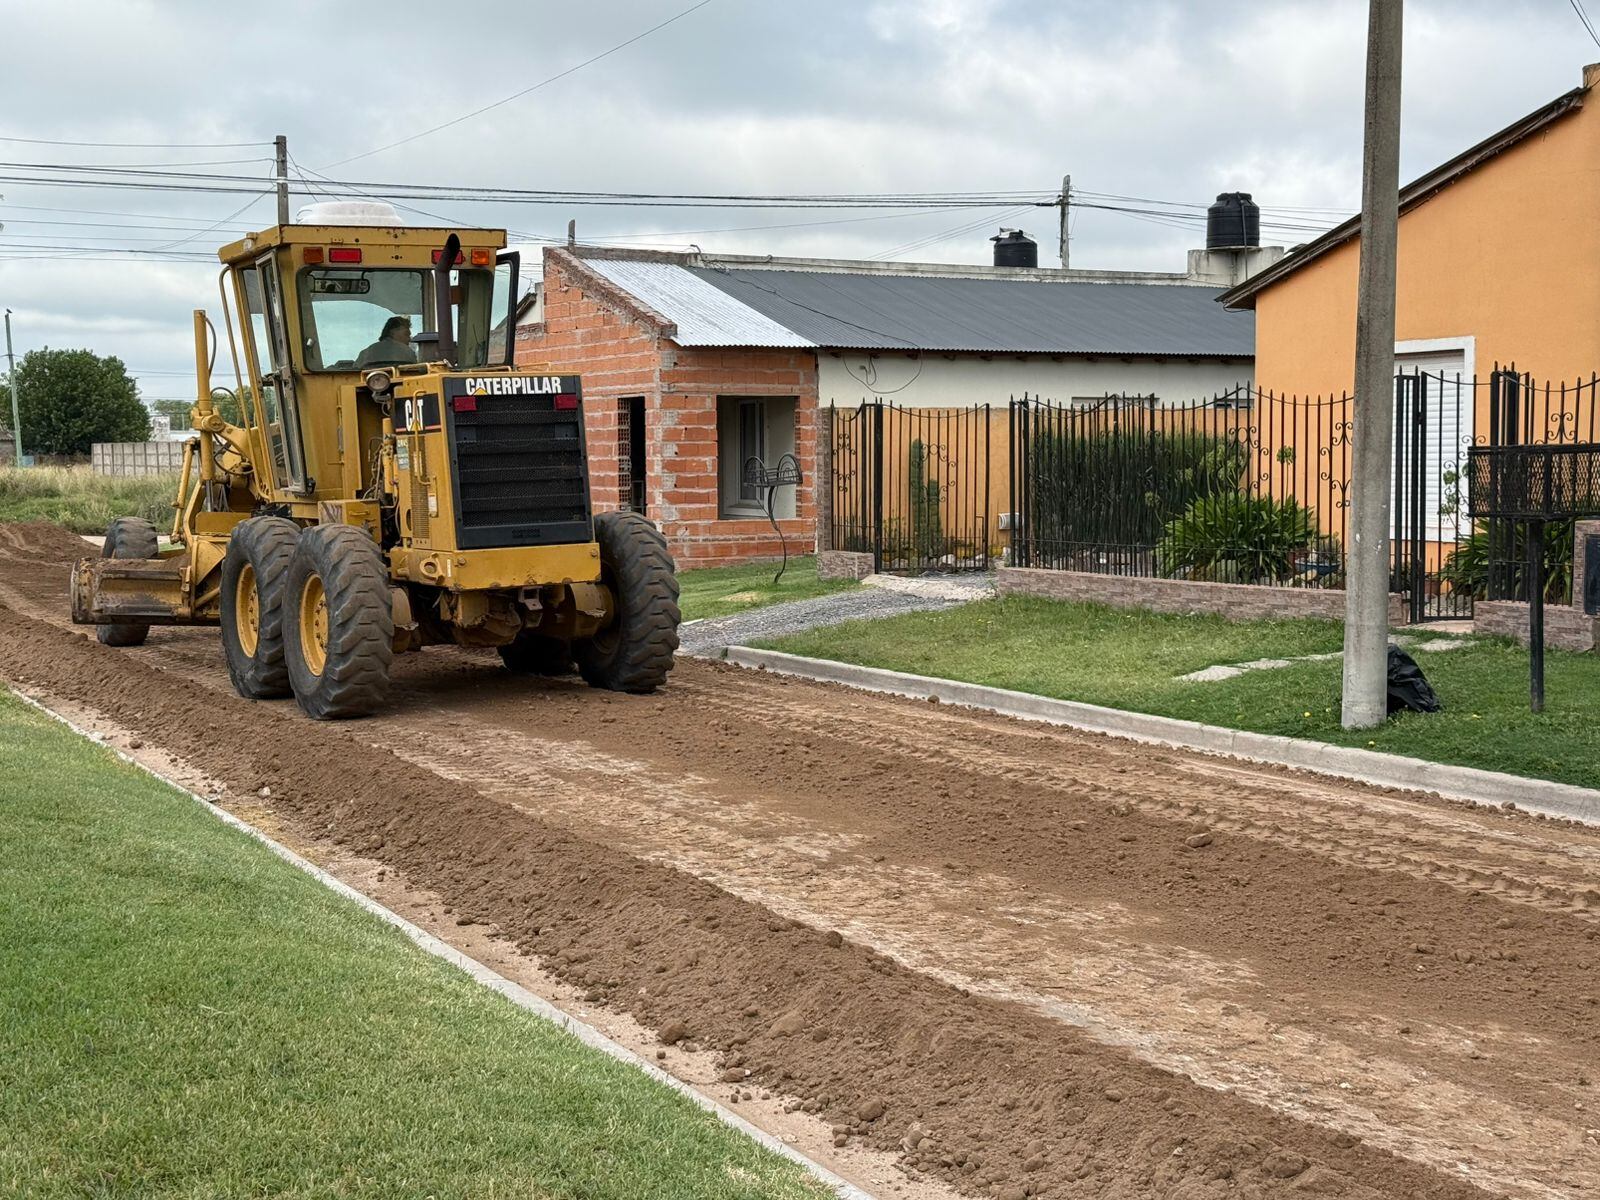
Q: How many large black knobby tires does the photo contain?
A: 5